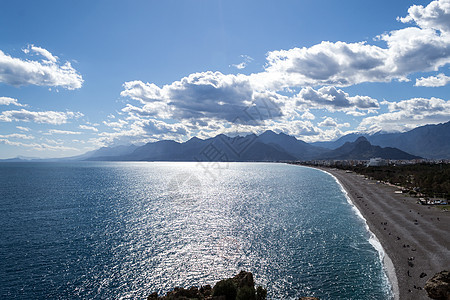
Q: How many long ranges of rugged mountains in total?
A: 1